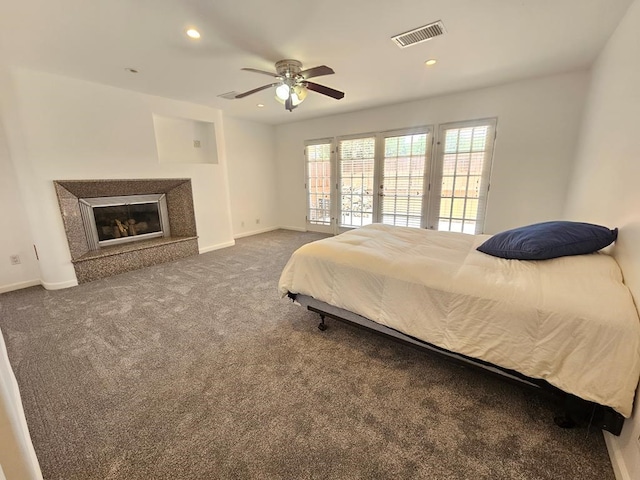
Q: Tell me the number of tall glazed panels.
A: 4